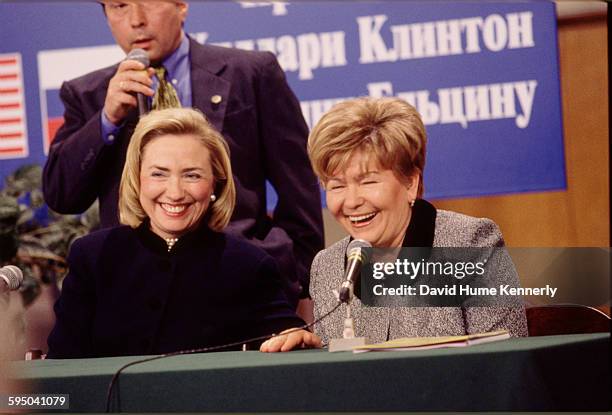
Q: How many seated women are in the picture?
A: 2